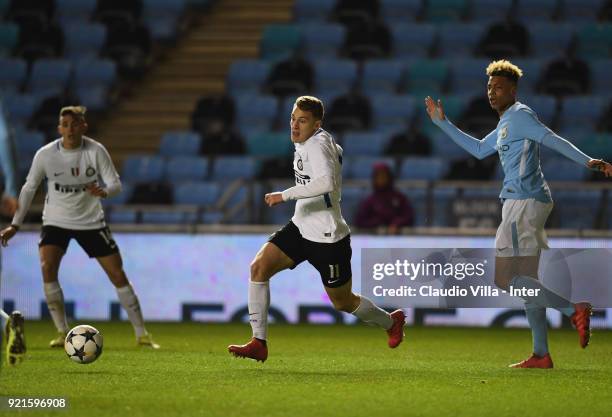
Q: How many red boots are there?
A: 4